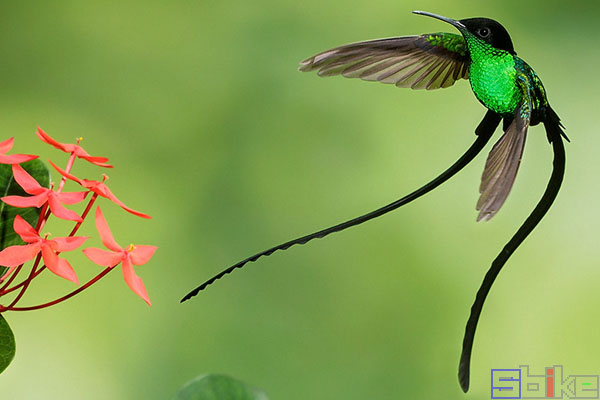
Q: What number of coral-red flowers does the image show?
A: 6